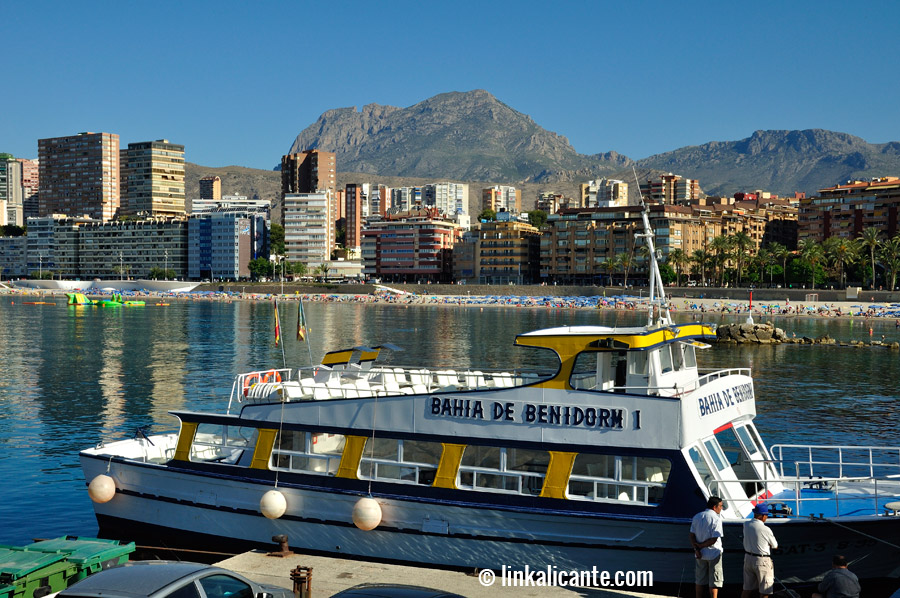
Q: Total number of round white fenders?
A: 3